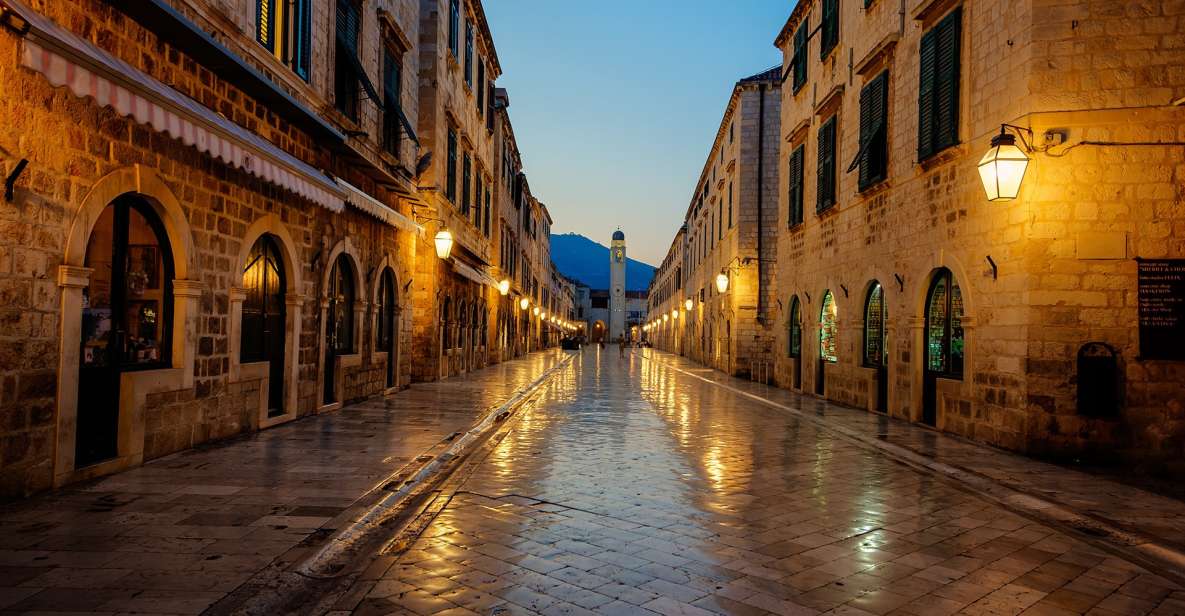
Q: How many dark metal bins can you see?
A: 1